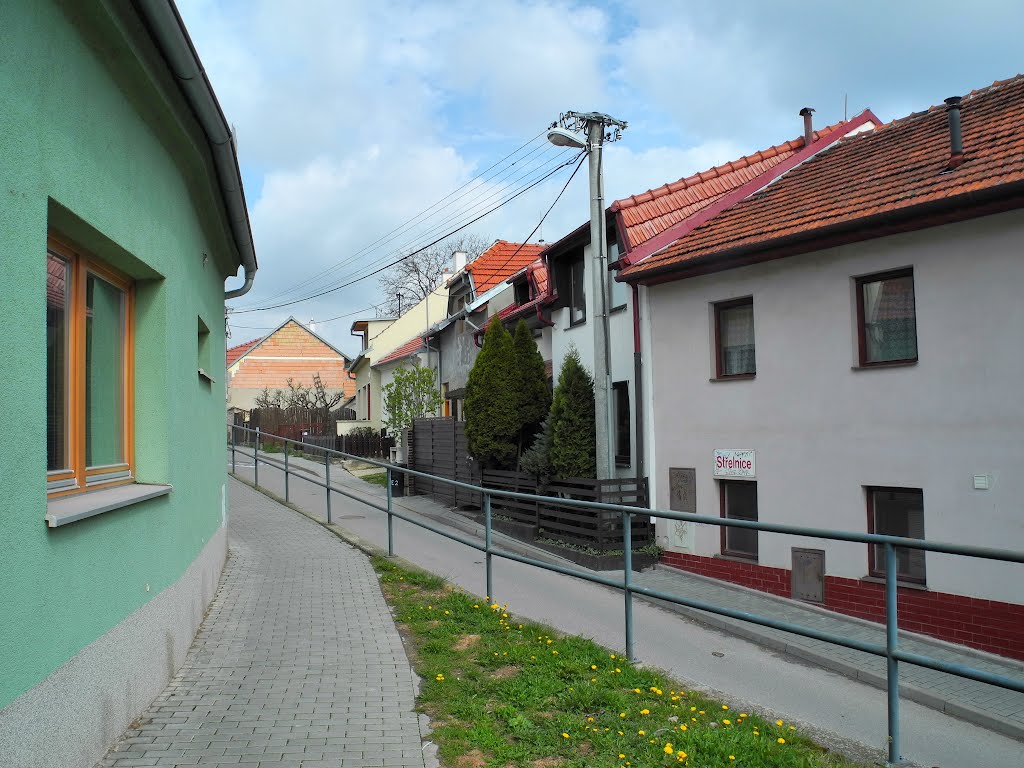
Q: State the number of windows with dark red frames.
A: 4